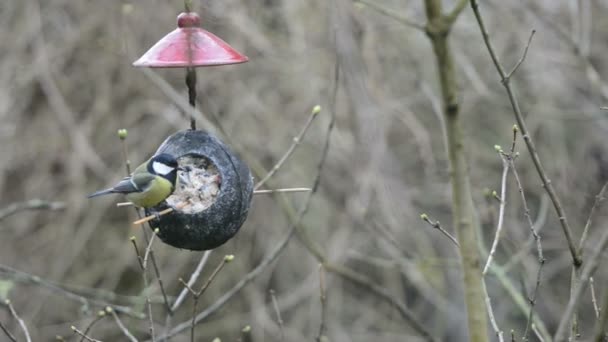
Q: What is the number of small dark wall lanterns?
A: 0